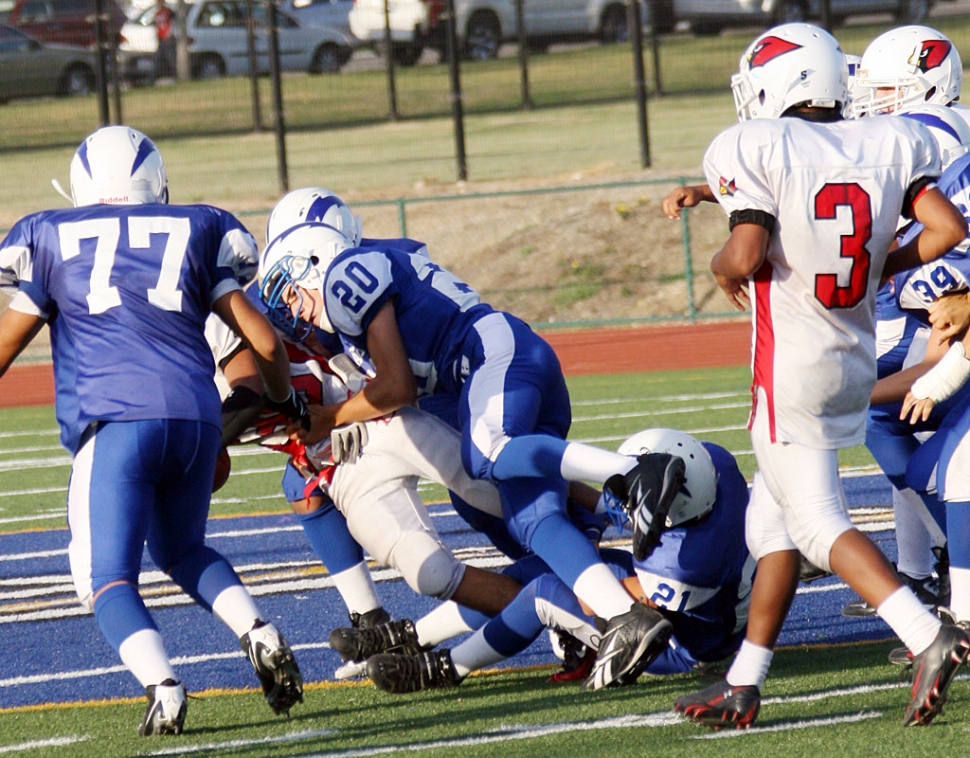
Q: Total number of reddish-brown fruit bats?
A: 0